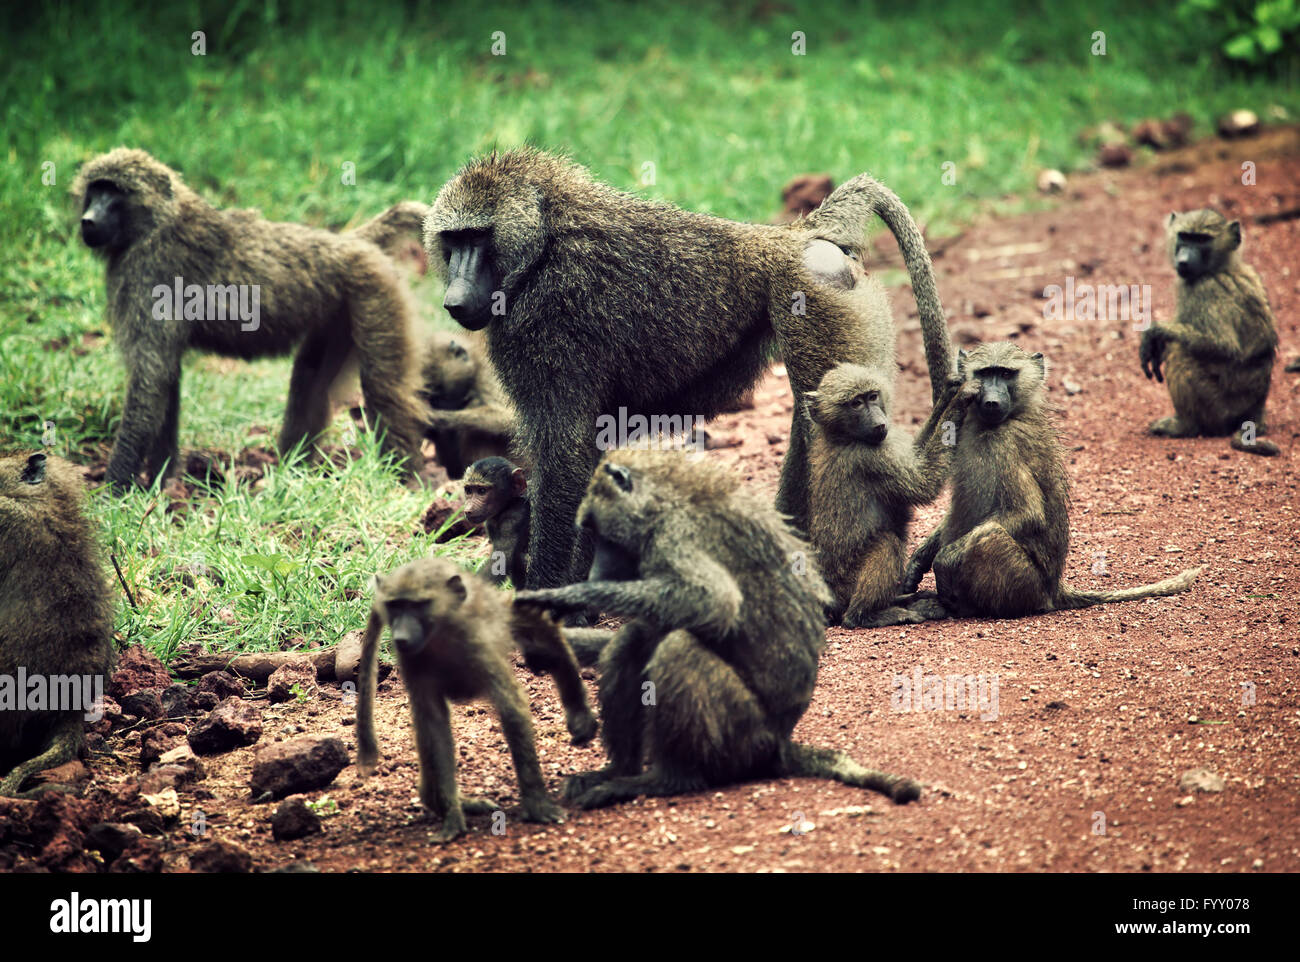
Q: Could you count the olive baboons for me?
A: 10